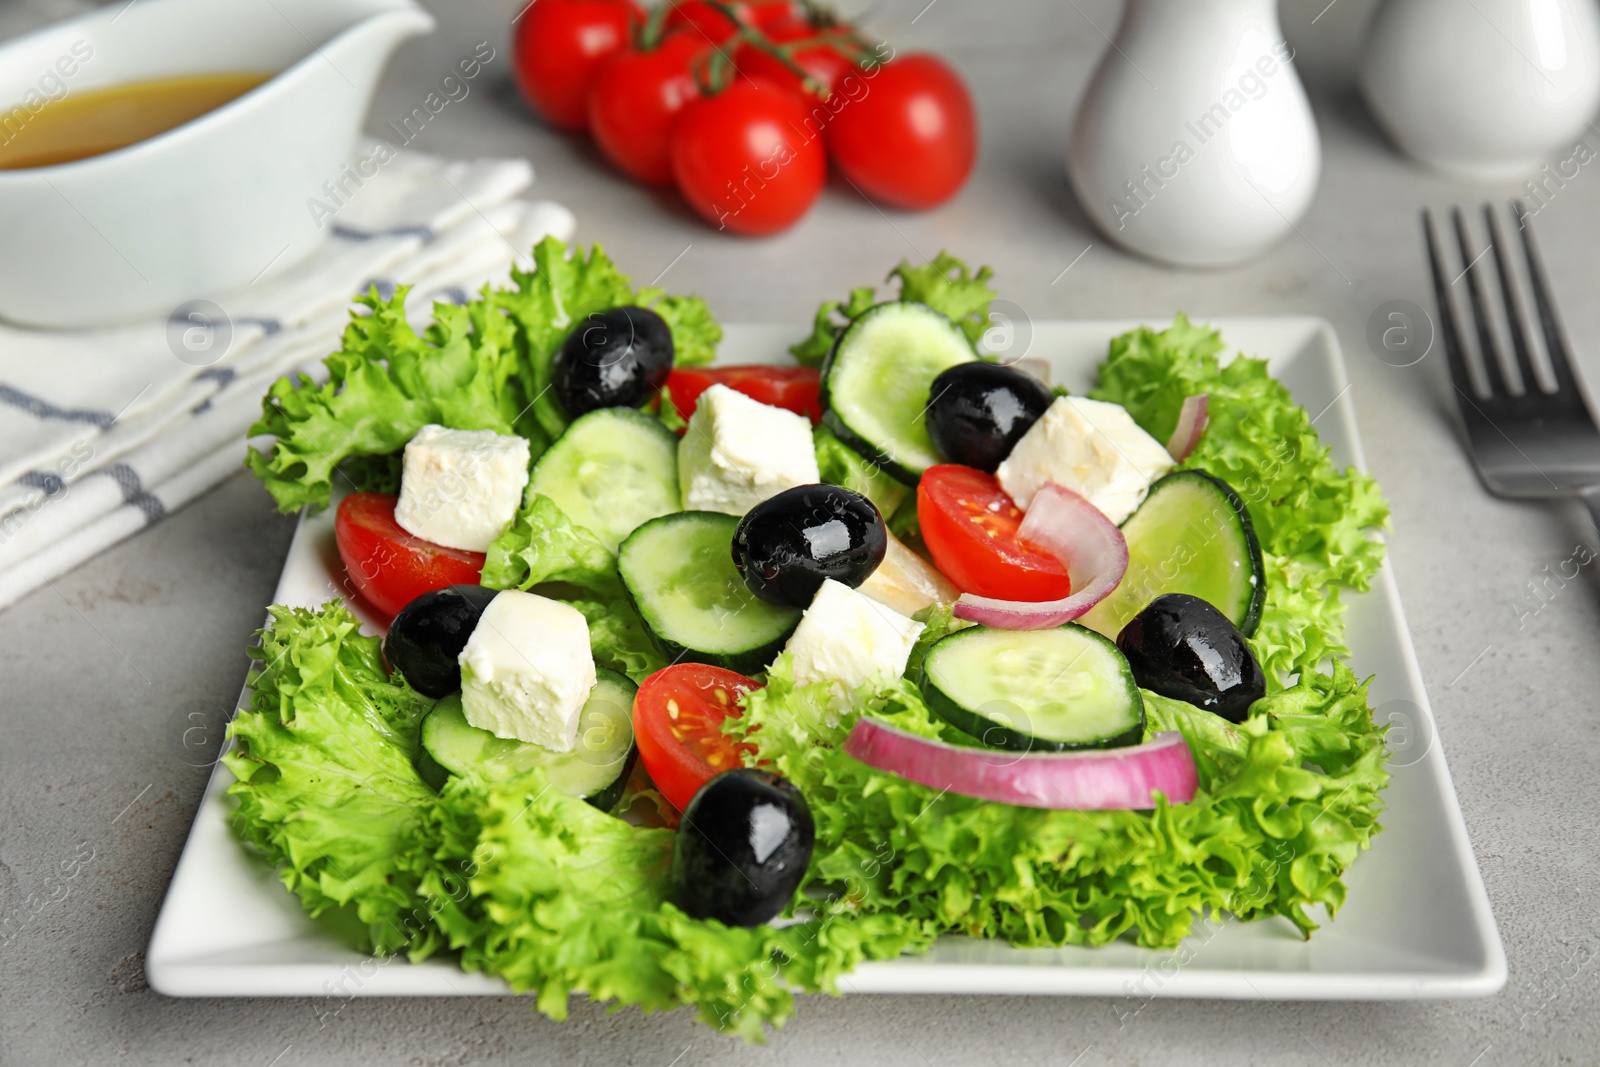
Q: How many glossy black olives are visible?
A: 6